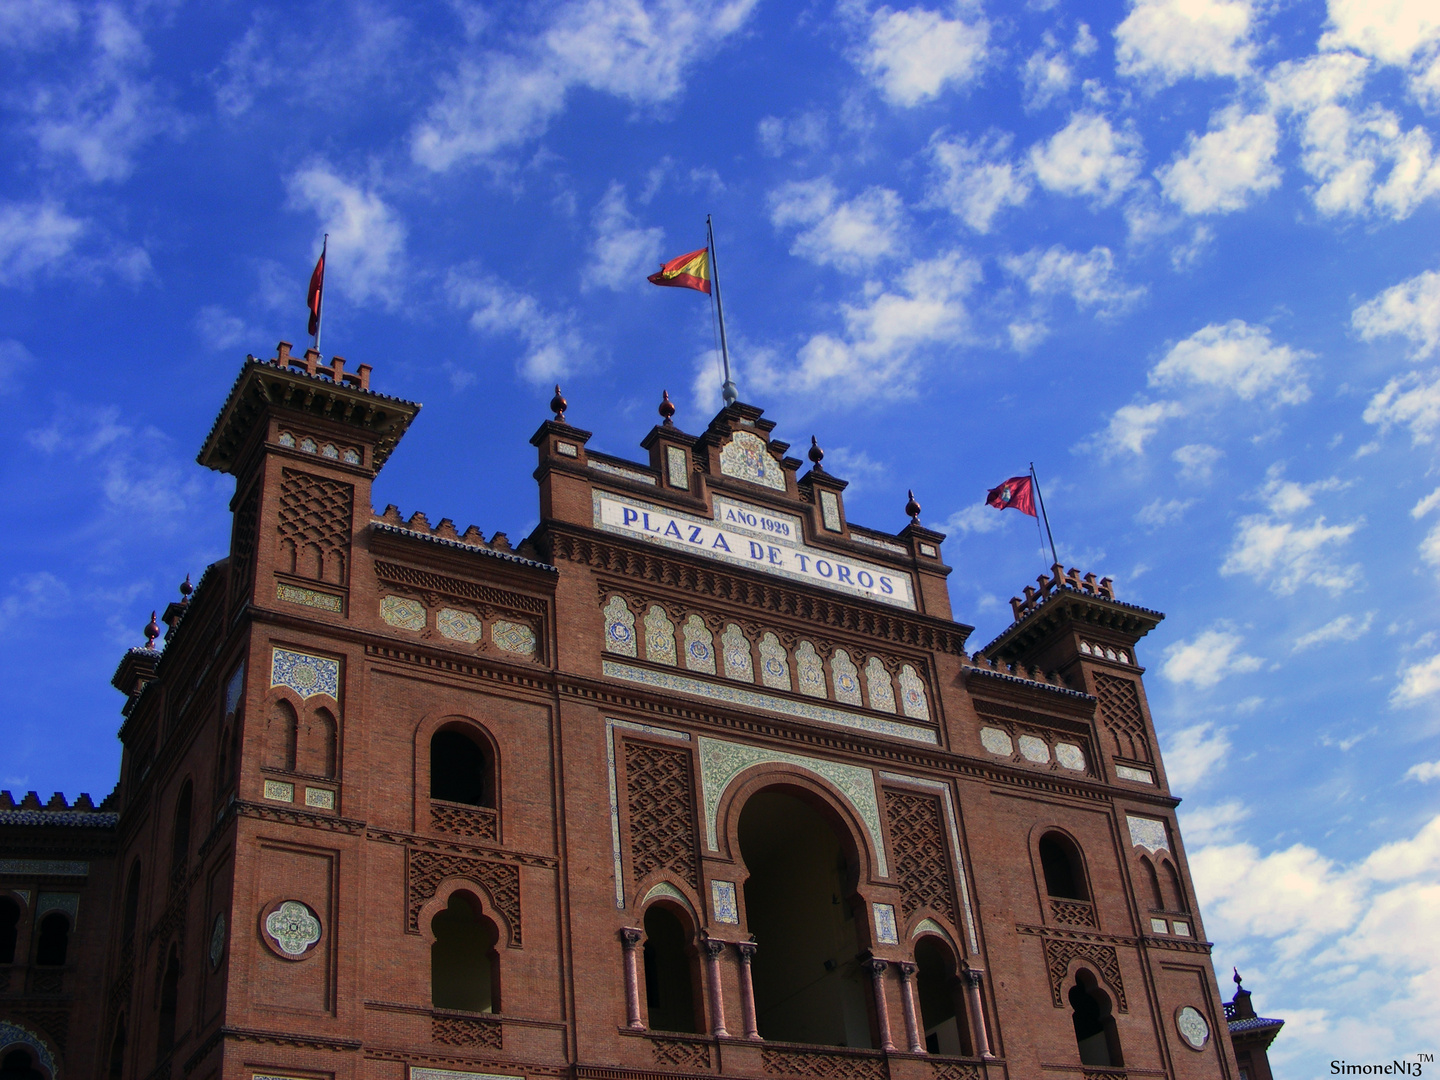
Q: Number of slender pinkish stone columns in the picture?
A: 6